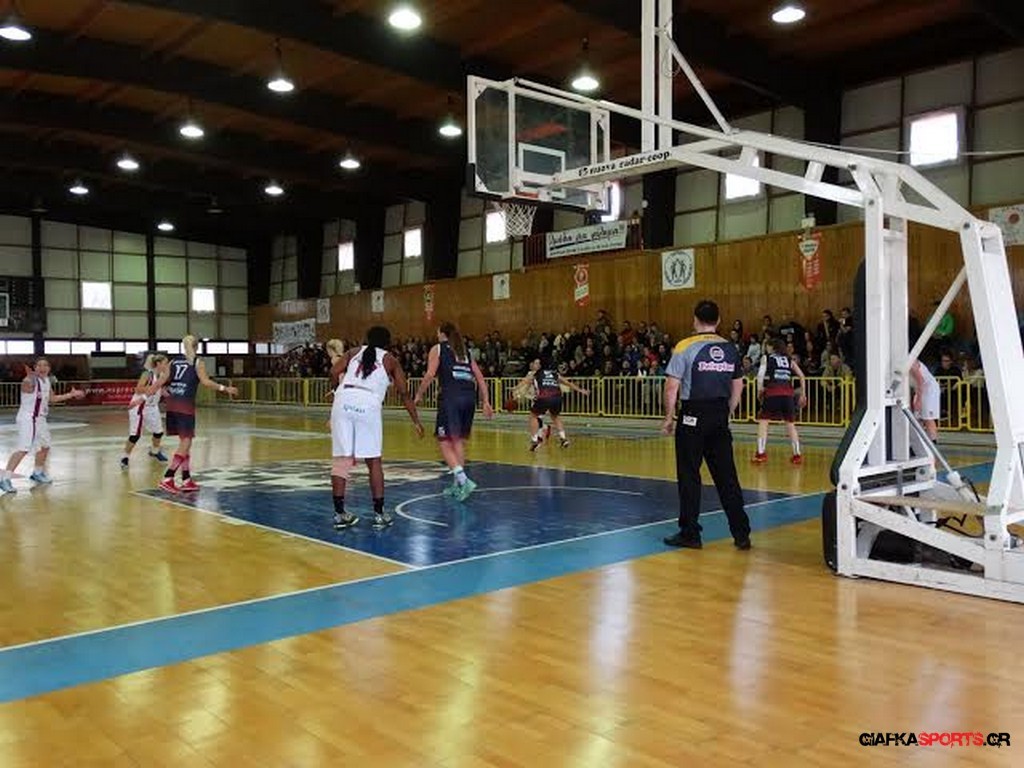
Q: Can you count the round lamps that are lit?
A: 12